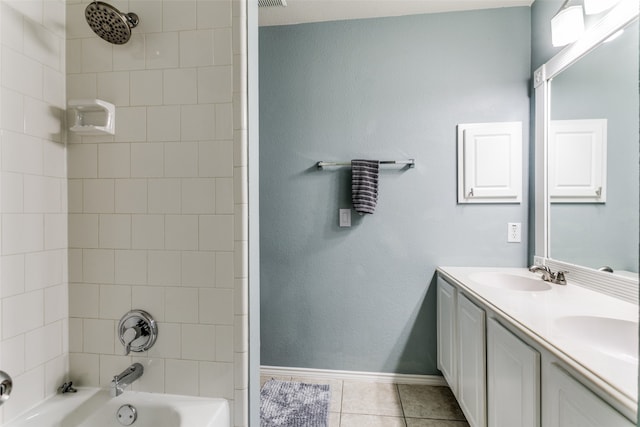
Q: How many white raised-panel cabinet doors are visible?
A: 5